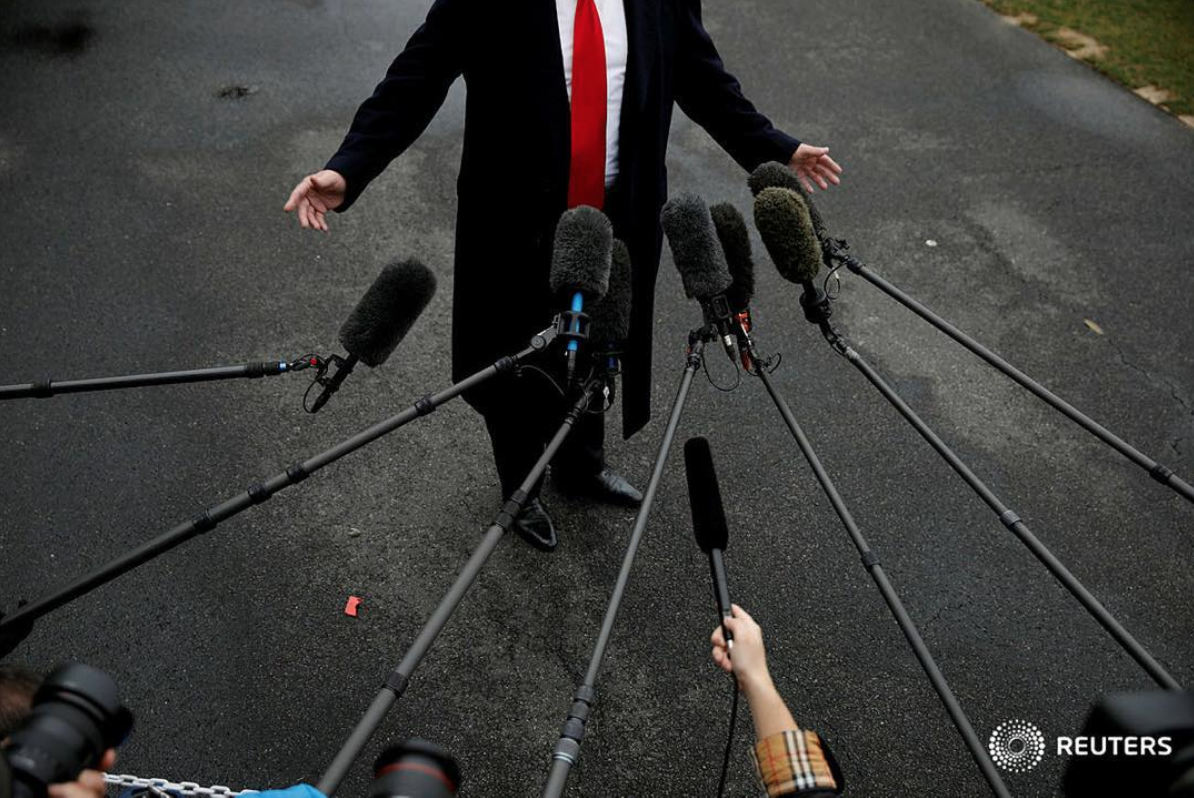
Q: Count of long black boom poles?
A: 7